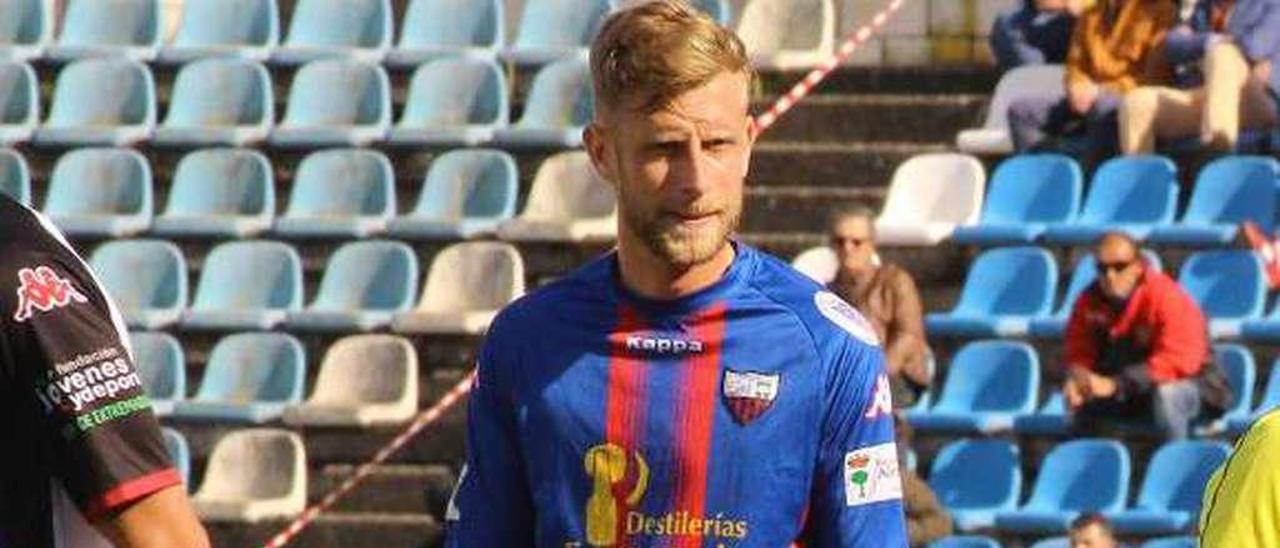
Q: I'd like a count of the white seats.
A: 8